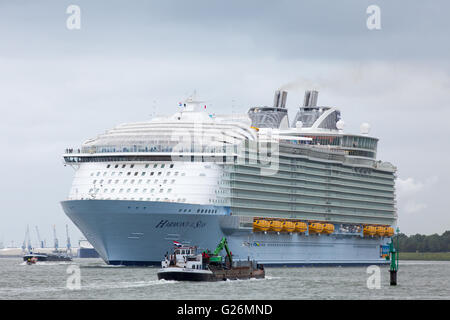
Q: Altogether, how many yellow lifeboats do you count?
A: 9